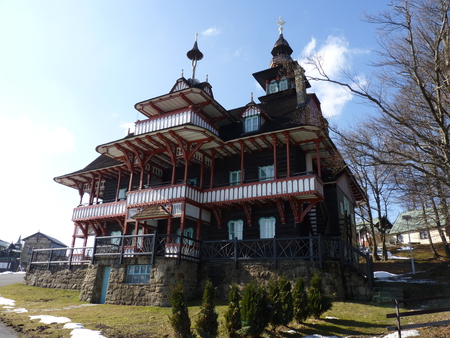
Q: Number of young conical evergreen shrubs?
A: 8